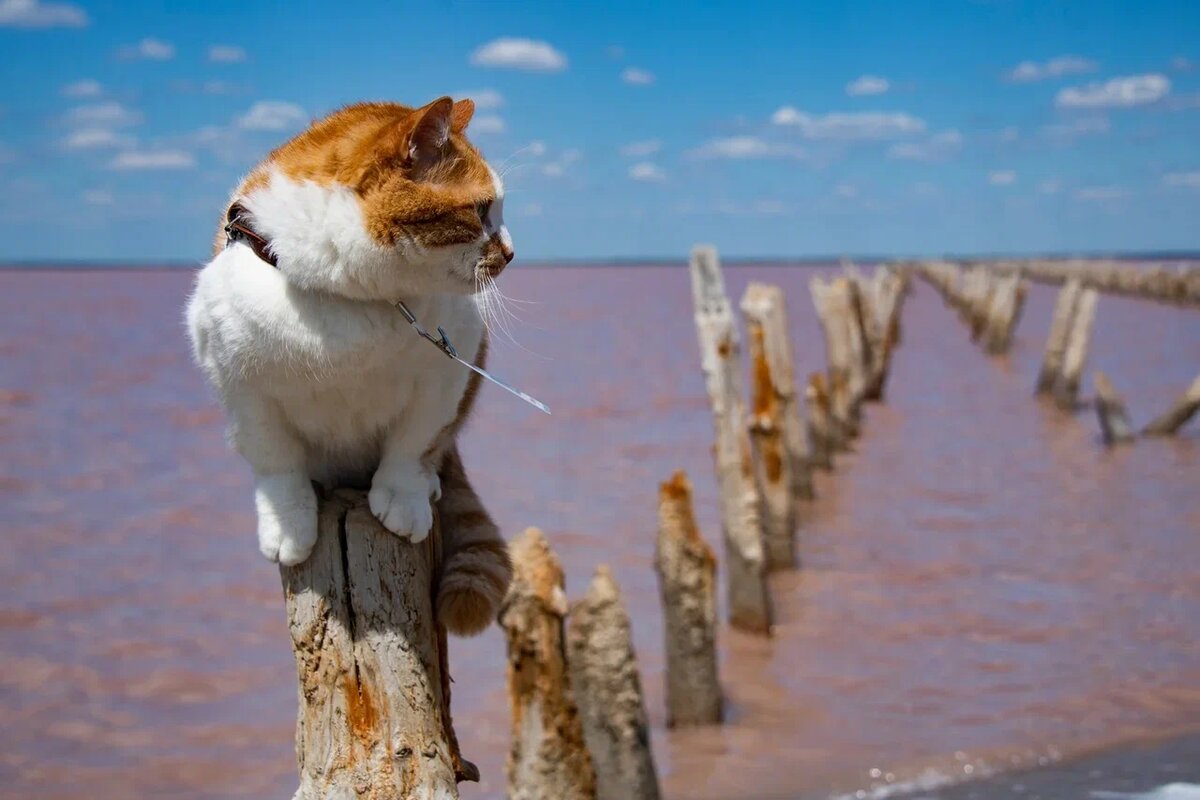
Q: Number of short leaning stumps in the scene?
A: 2